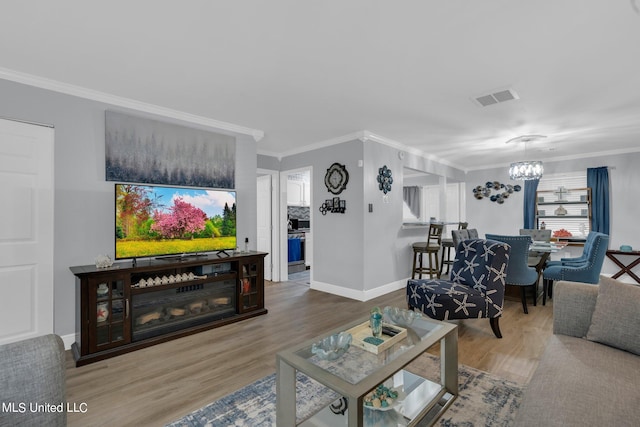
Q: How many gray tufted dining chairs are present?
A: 3